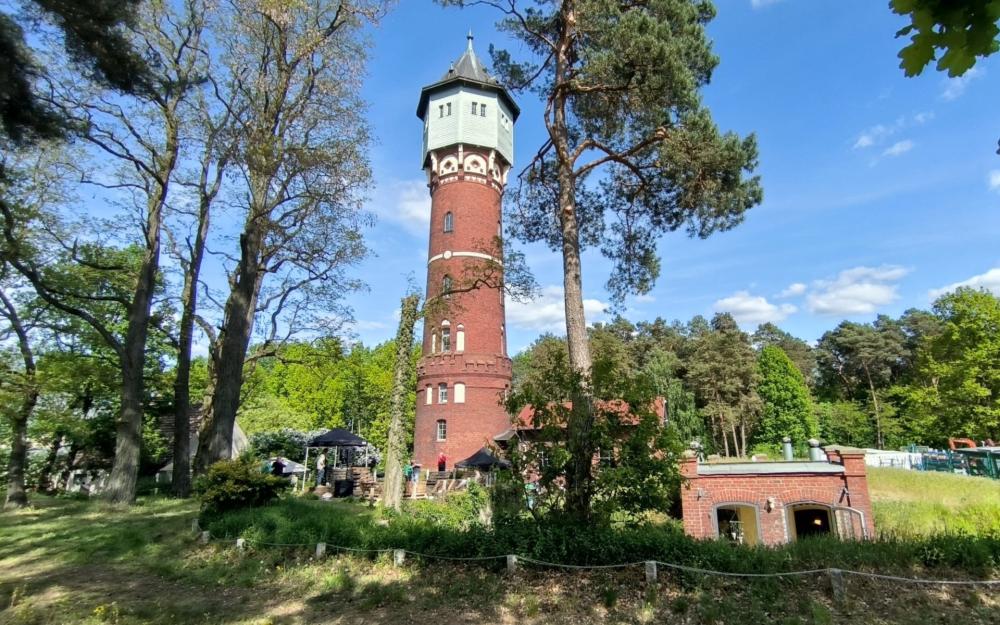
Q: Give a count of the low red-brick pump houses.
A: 1